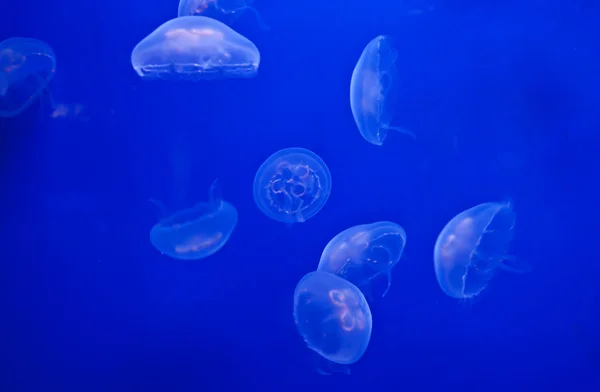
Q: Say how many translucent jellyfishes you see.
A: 9